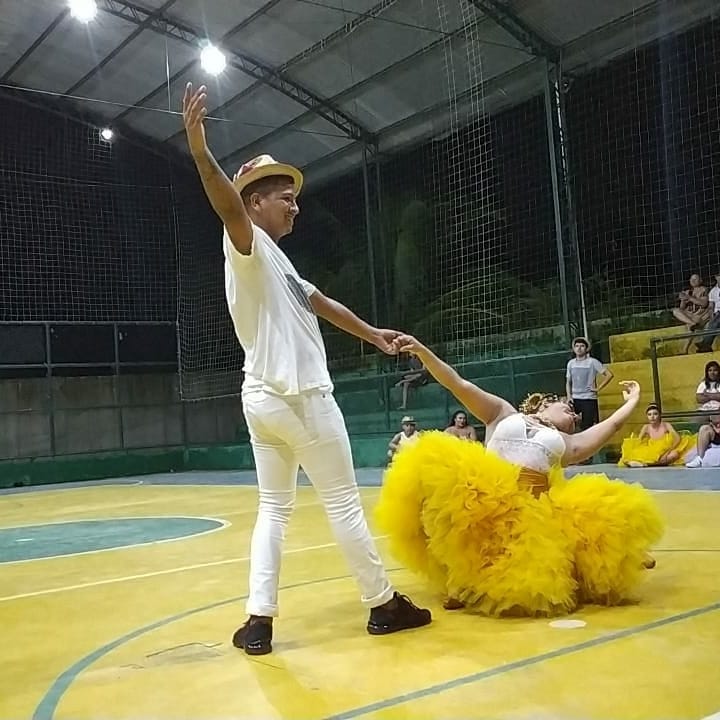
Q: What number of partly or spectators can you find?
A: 9